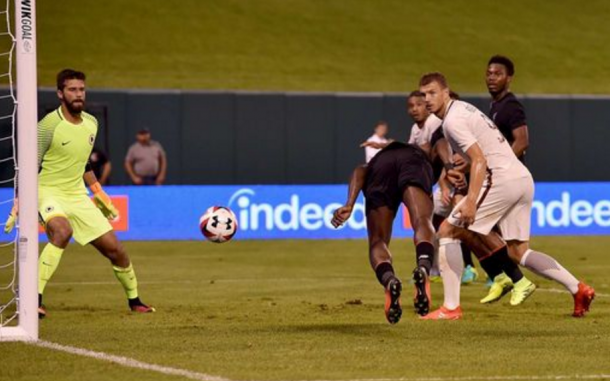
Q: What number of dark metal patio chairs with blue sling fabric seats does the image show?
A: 0